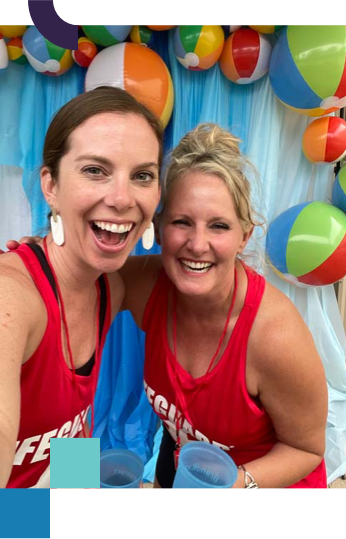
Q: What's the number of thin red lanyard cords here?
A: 2